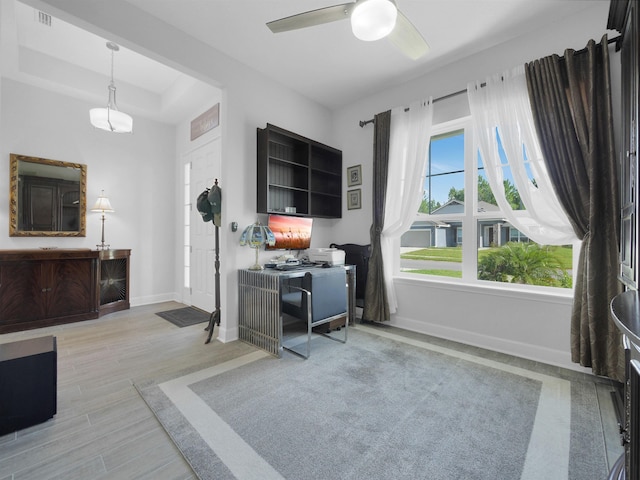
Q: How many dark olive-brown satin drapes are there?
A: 2